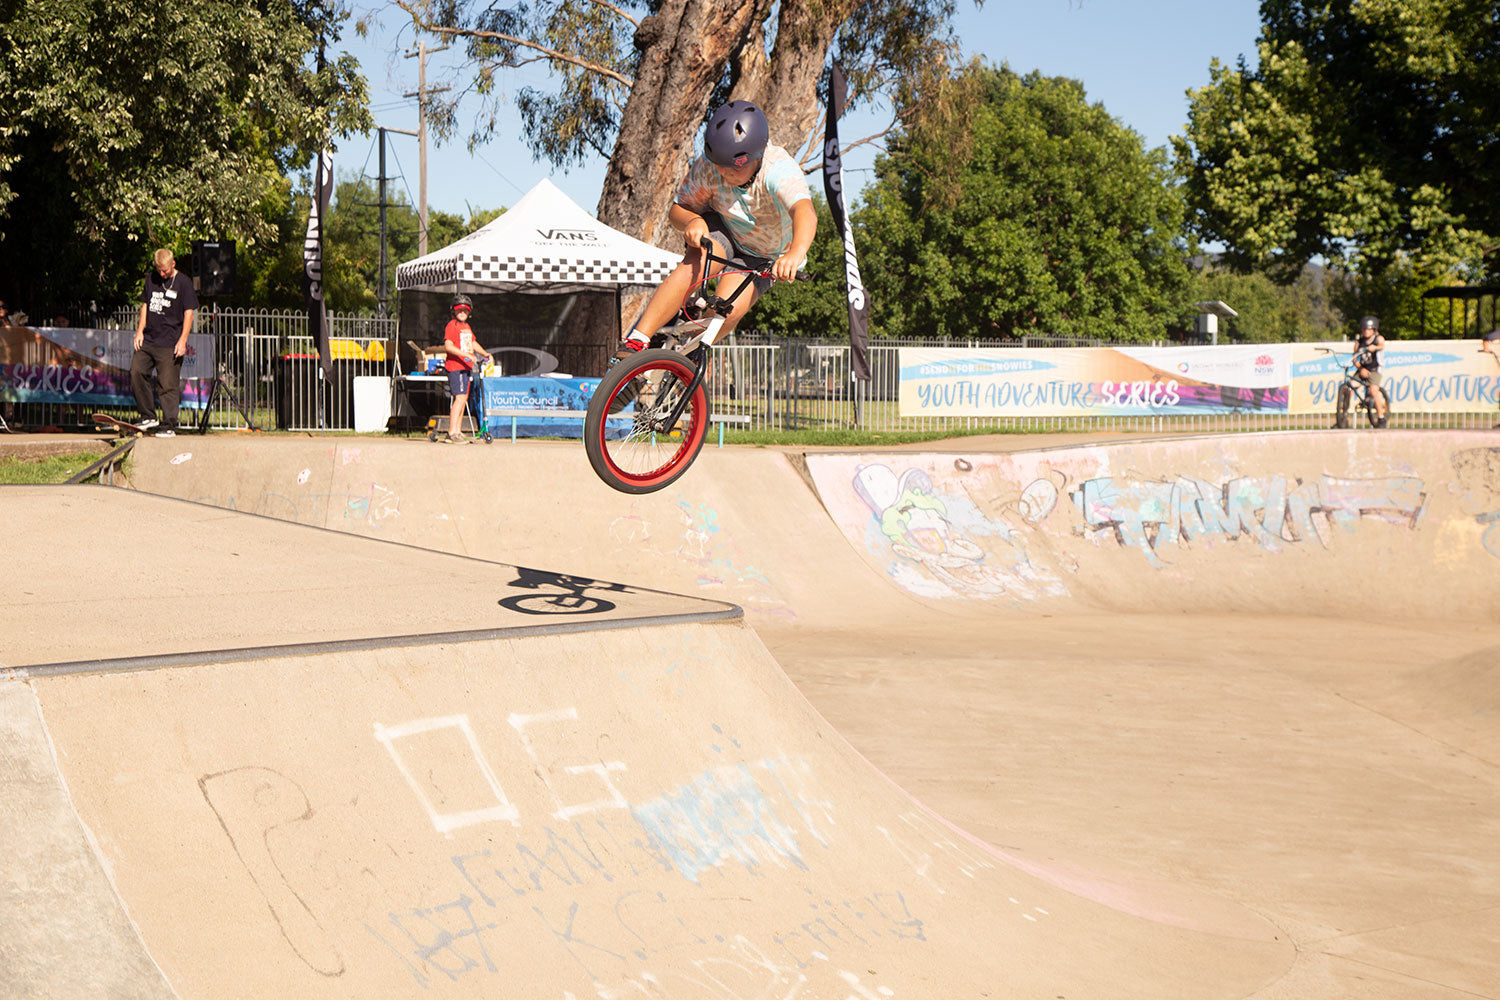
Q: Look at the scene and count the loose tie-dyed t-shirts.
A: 1